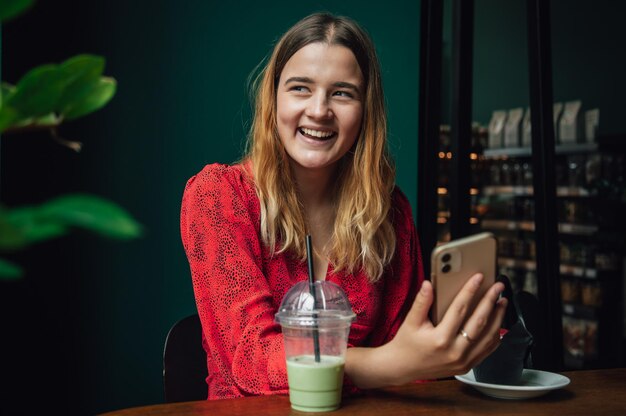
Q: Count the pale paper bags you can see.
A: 6